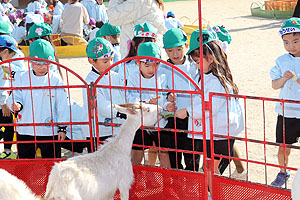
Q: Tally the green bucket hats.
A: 11